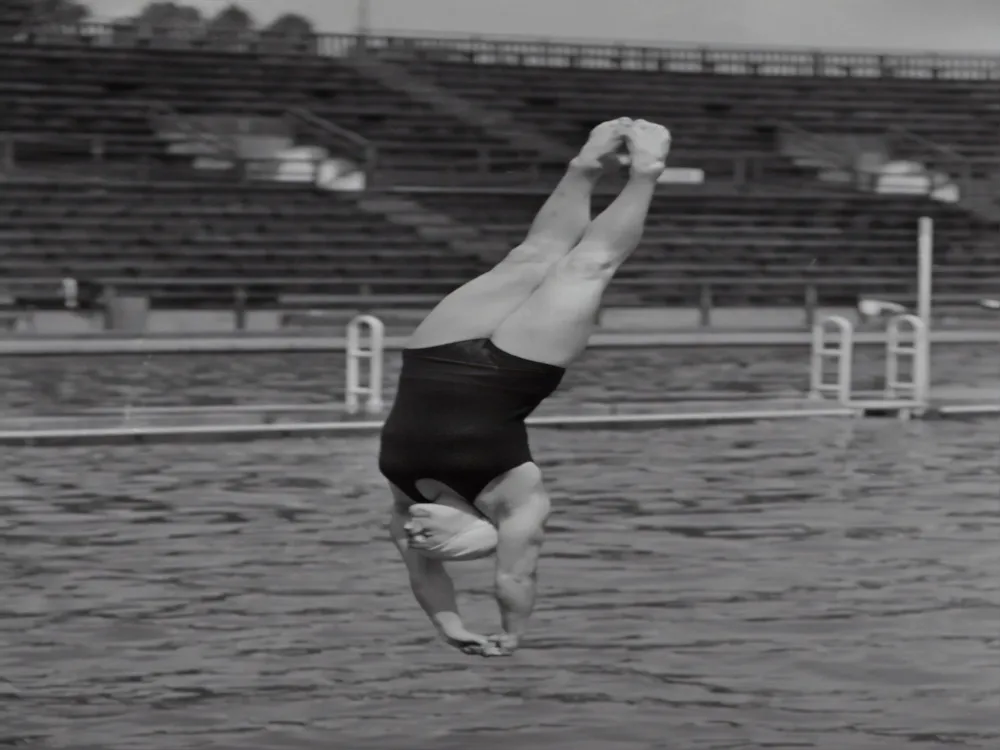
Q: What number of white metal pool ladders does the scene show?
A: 3